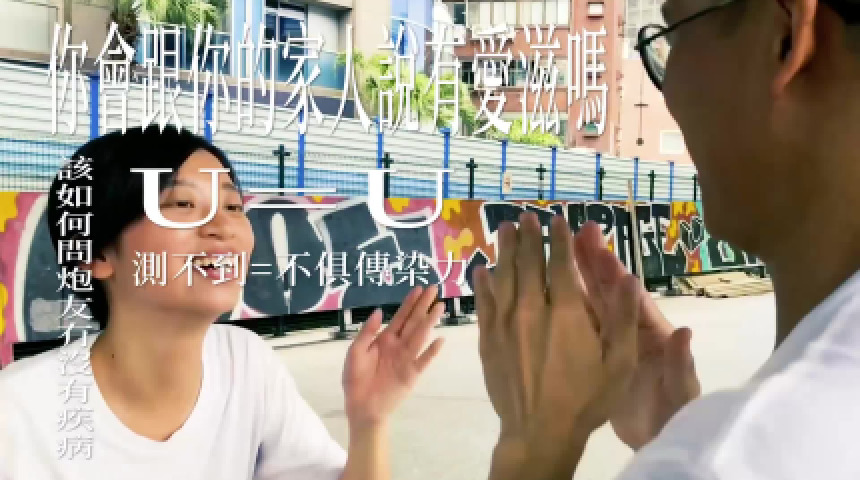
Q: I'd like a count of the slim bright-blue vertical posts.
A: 10